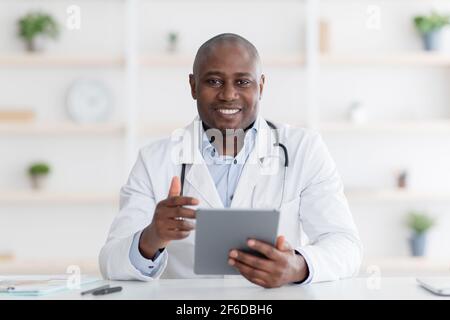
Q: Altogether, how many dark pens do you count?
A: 2